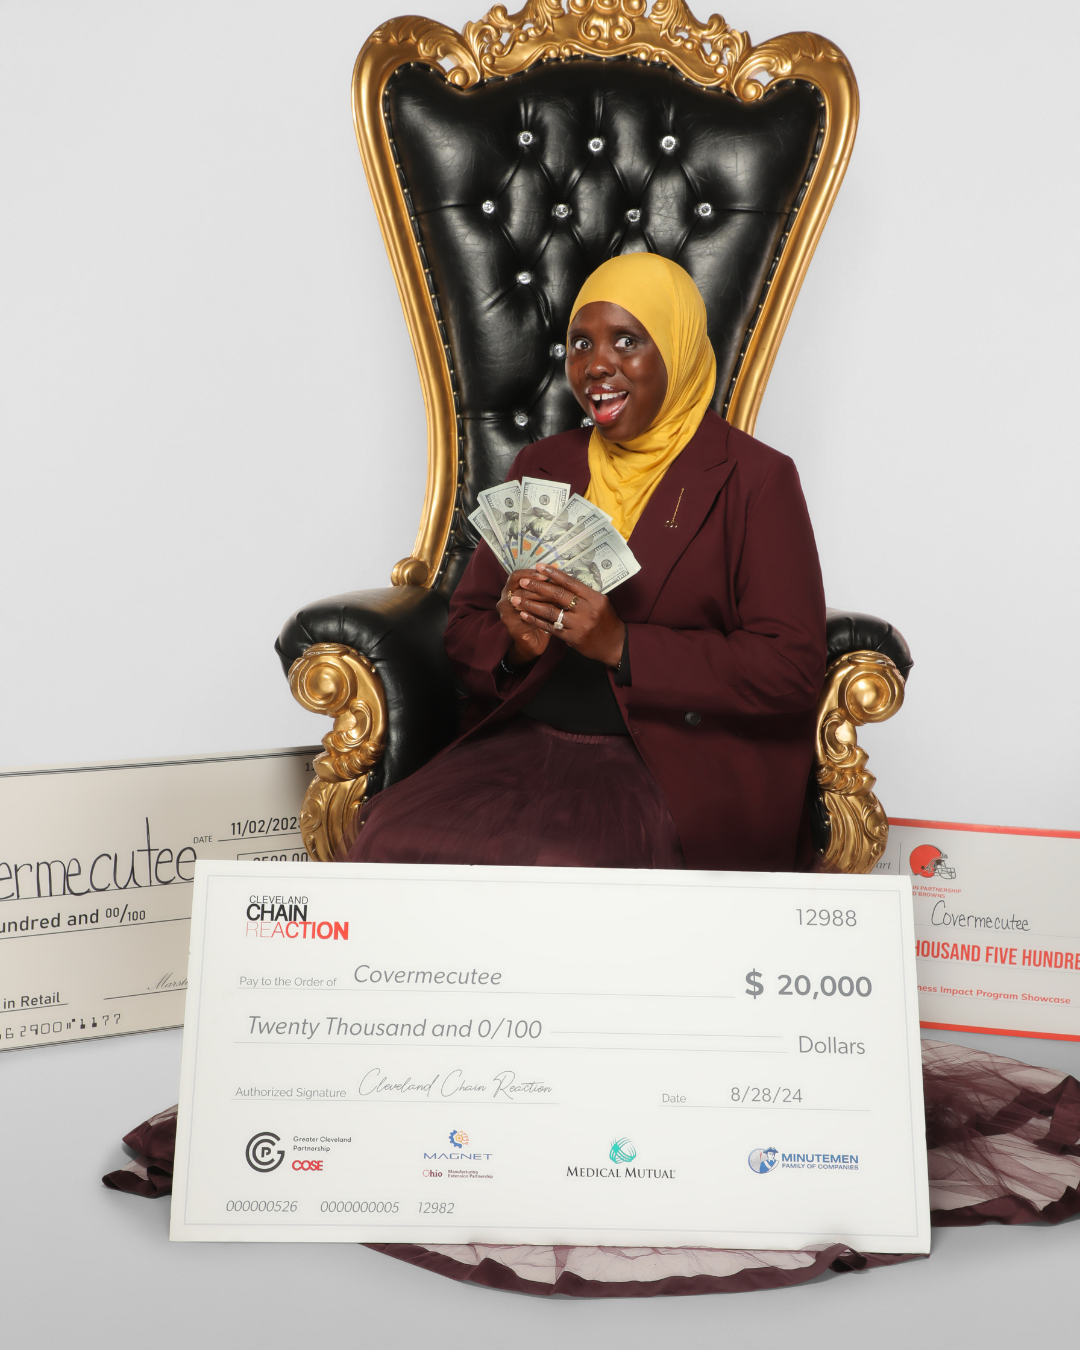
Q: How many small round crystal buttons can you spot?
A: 11